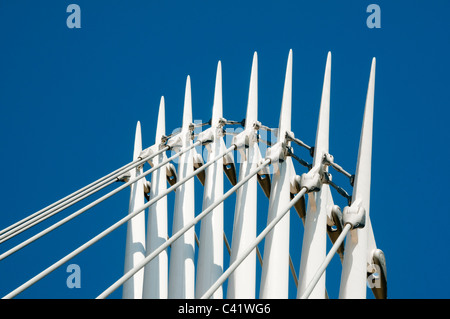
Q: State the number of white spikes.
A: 8